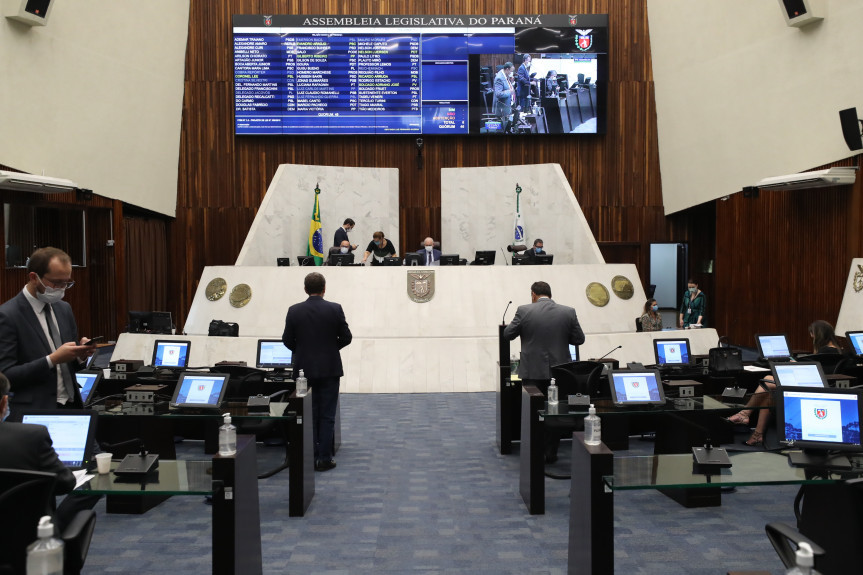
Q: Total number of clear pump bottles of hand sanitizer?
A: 6